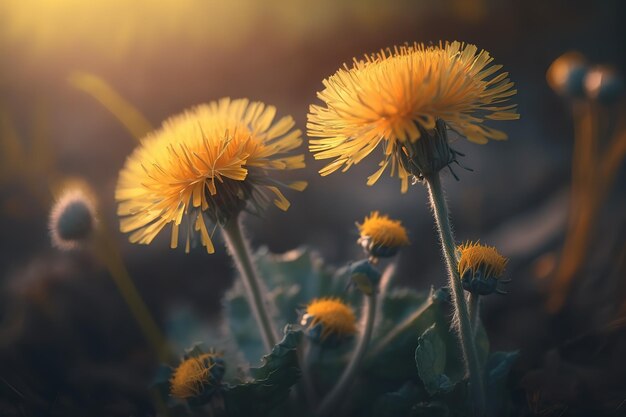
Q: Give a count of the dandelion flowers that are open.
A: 2